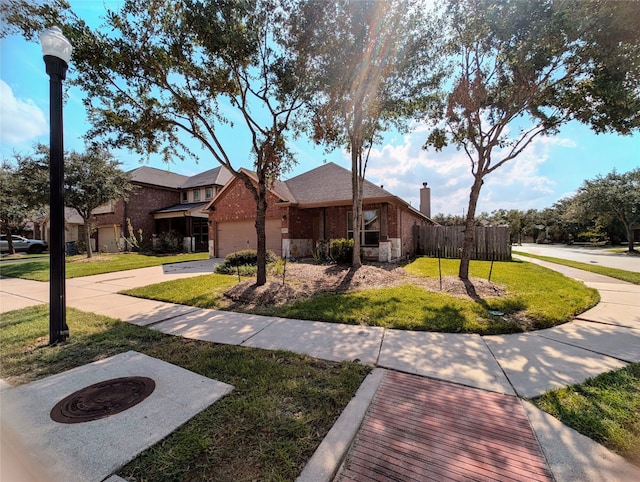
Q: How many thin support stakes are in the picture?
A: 4